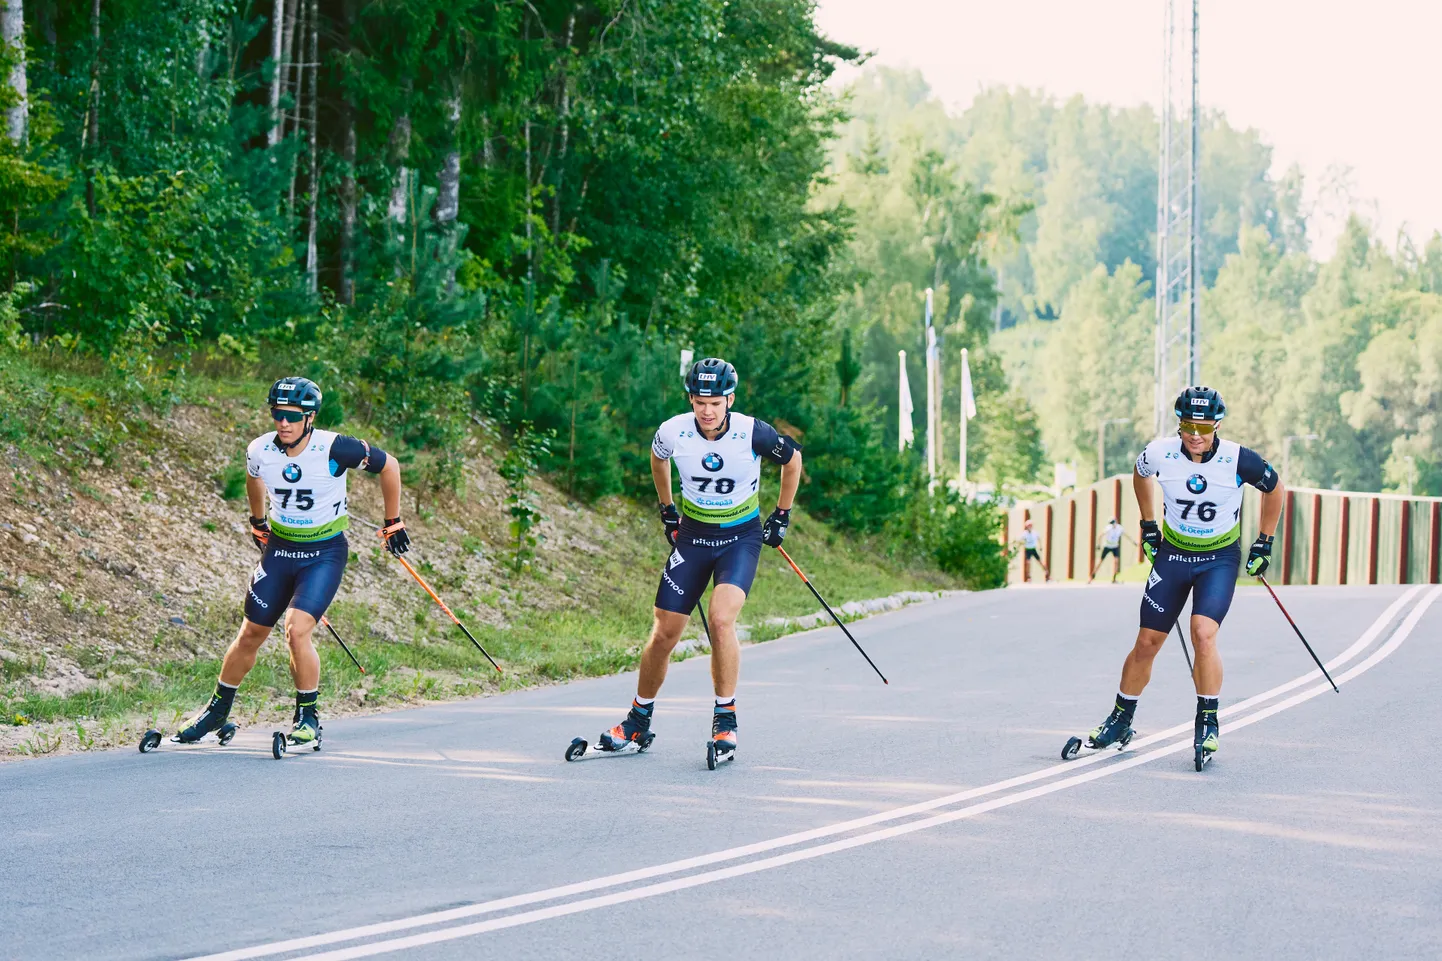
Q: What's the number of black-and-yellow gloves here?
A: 2